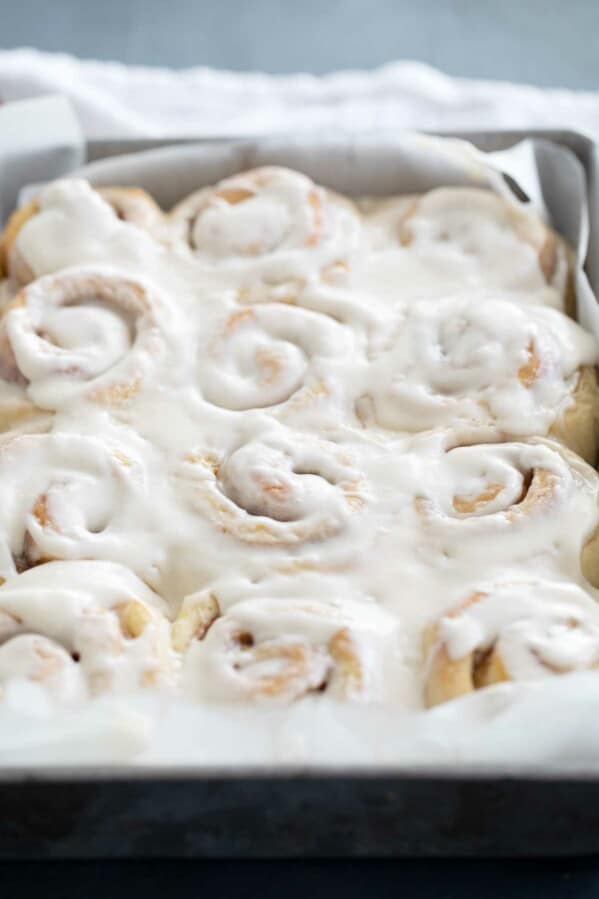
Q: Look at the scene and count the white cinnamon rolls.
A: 12